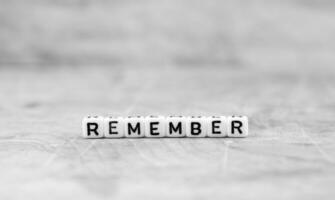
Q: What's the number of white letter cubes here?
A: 8